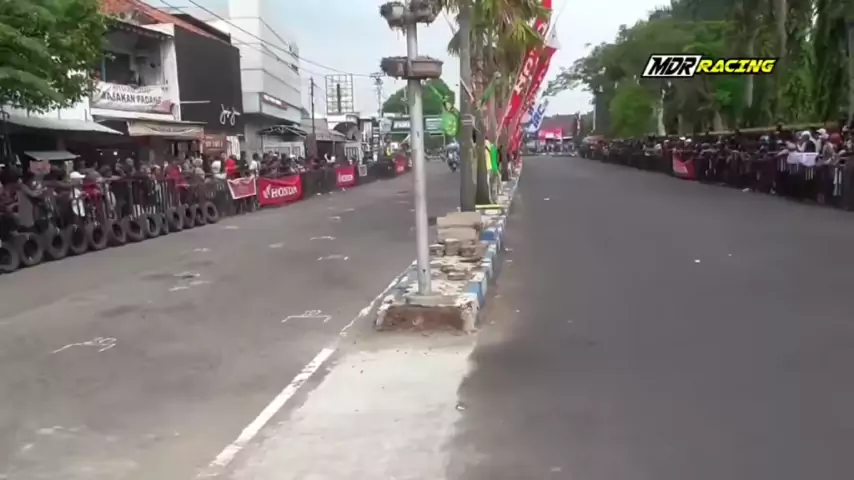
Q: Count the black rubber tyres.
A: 13